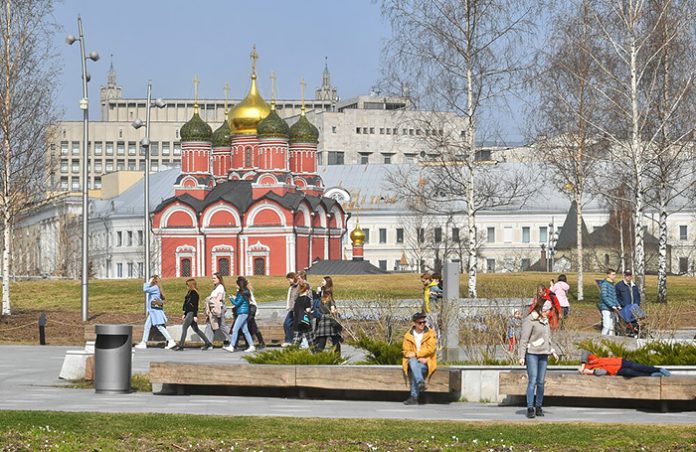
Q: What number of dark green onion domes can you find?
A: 4